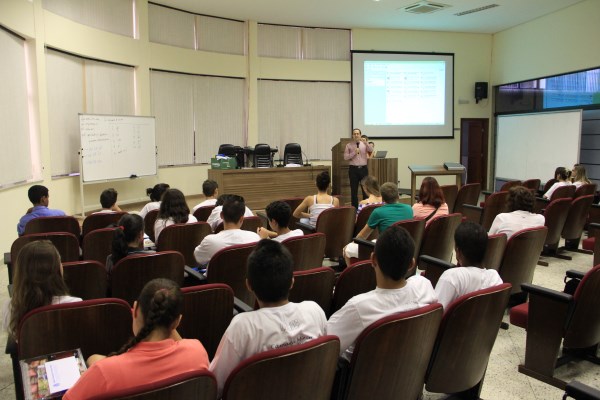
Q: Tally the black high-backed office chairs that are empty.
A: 3